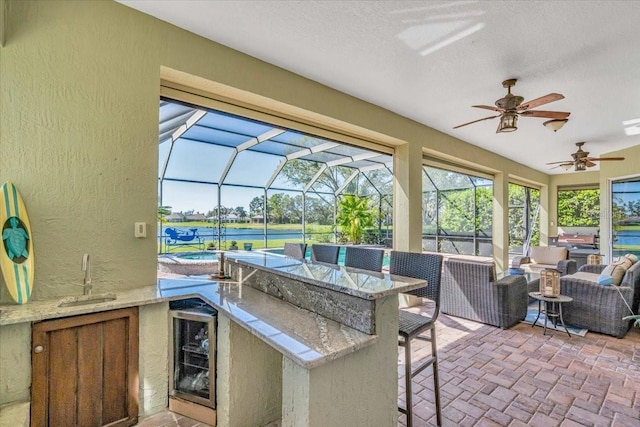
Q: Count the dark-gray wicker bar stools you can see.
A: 4